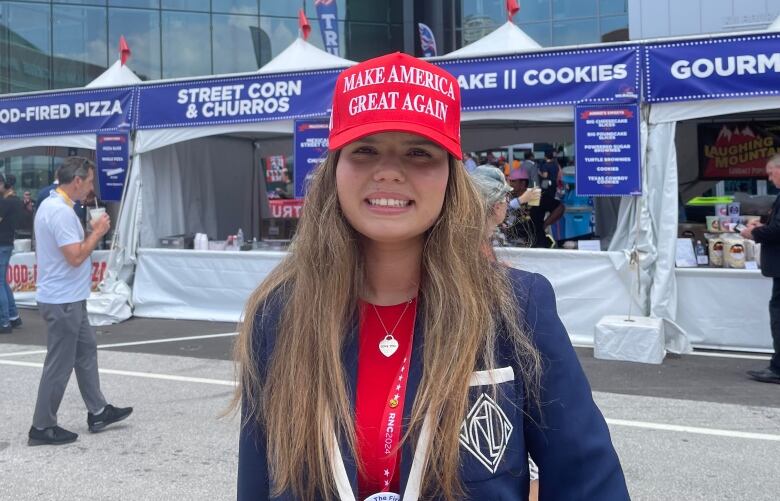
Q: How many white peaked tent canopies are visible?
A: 3